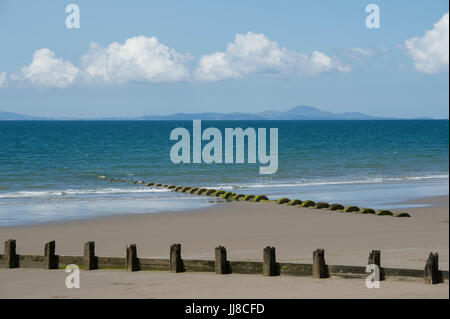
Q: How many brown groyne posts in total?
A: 10